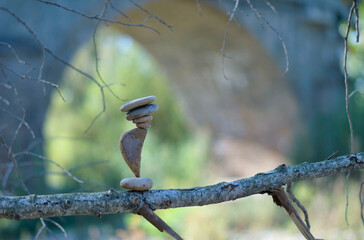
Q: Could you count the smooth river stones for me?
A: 6